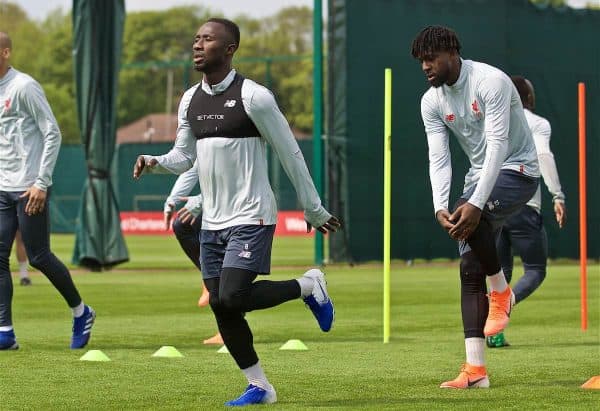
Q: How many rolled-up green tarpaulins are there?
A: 1